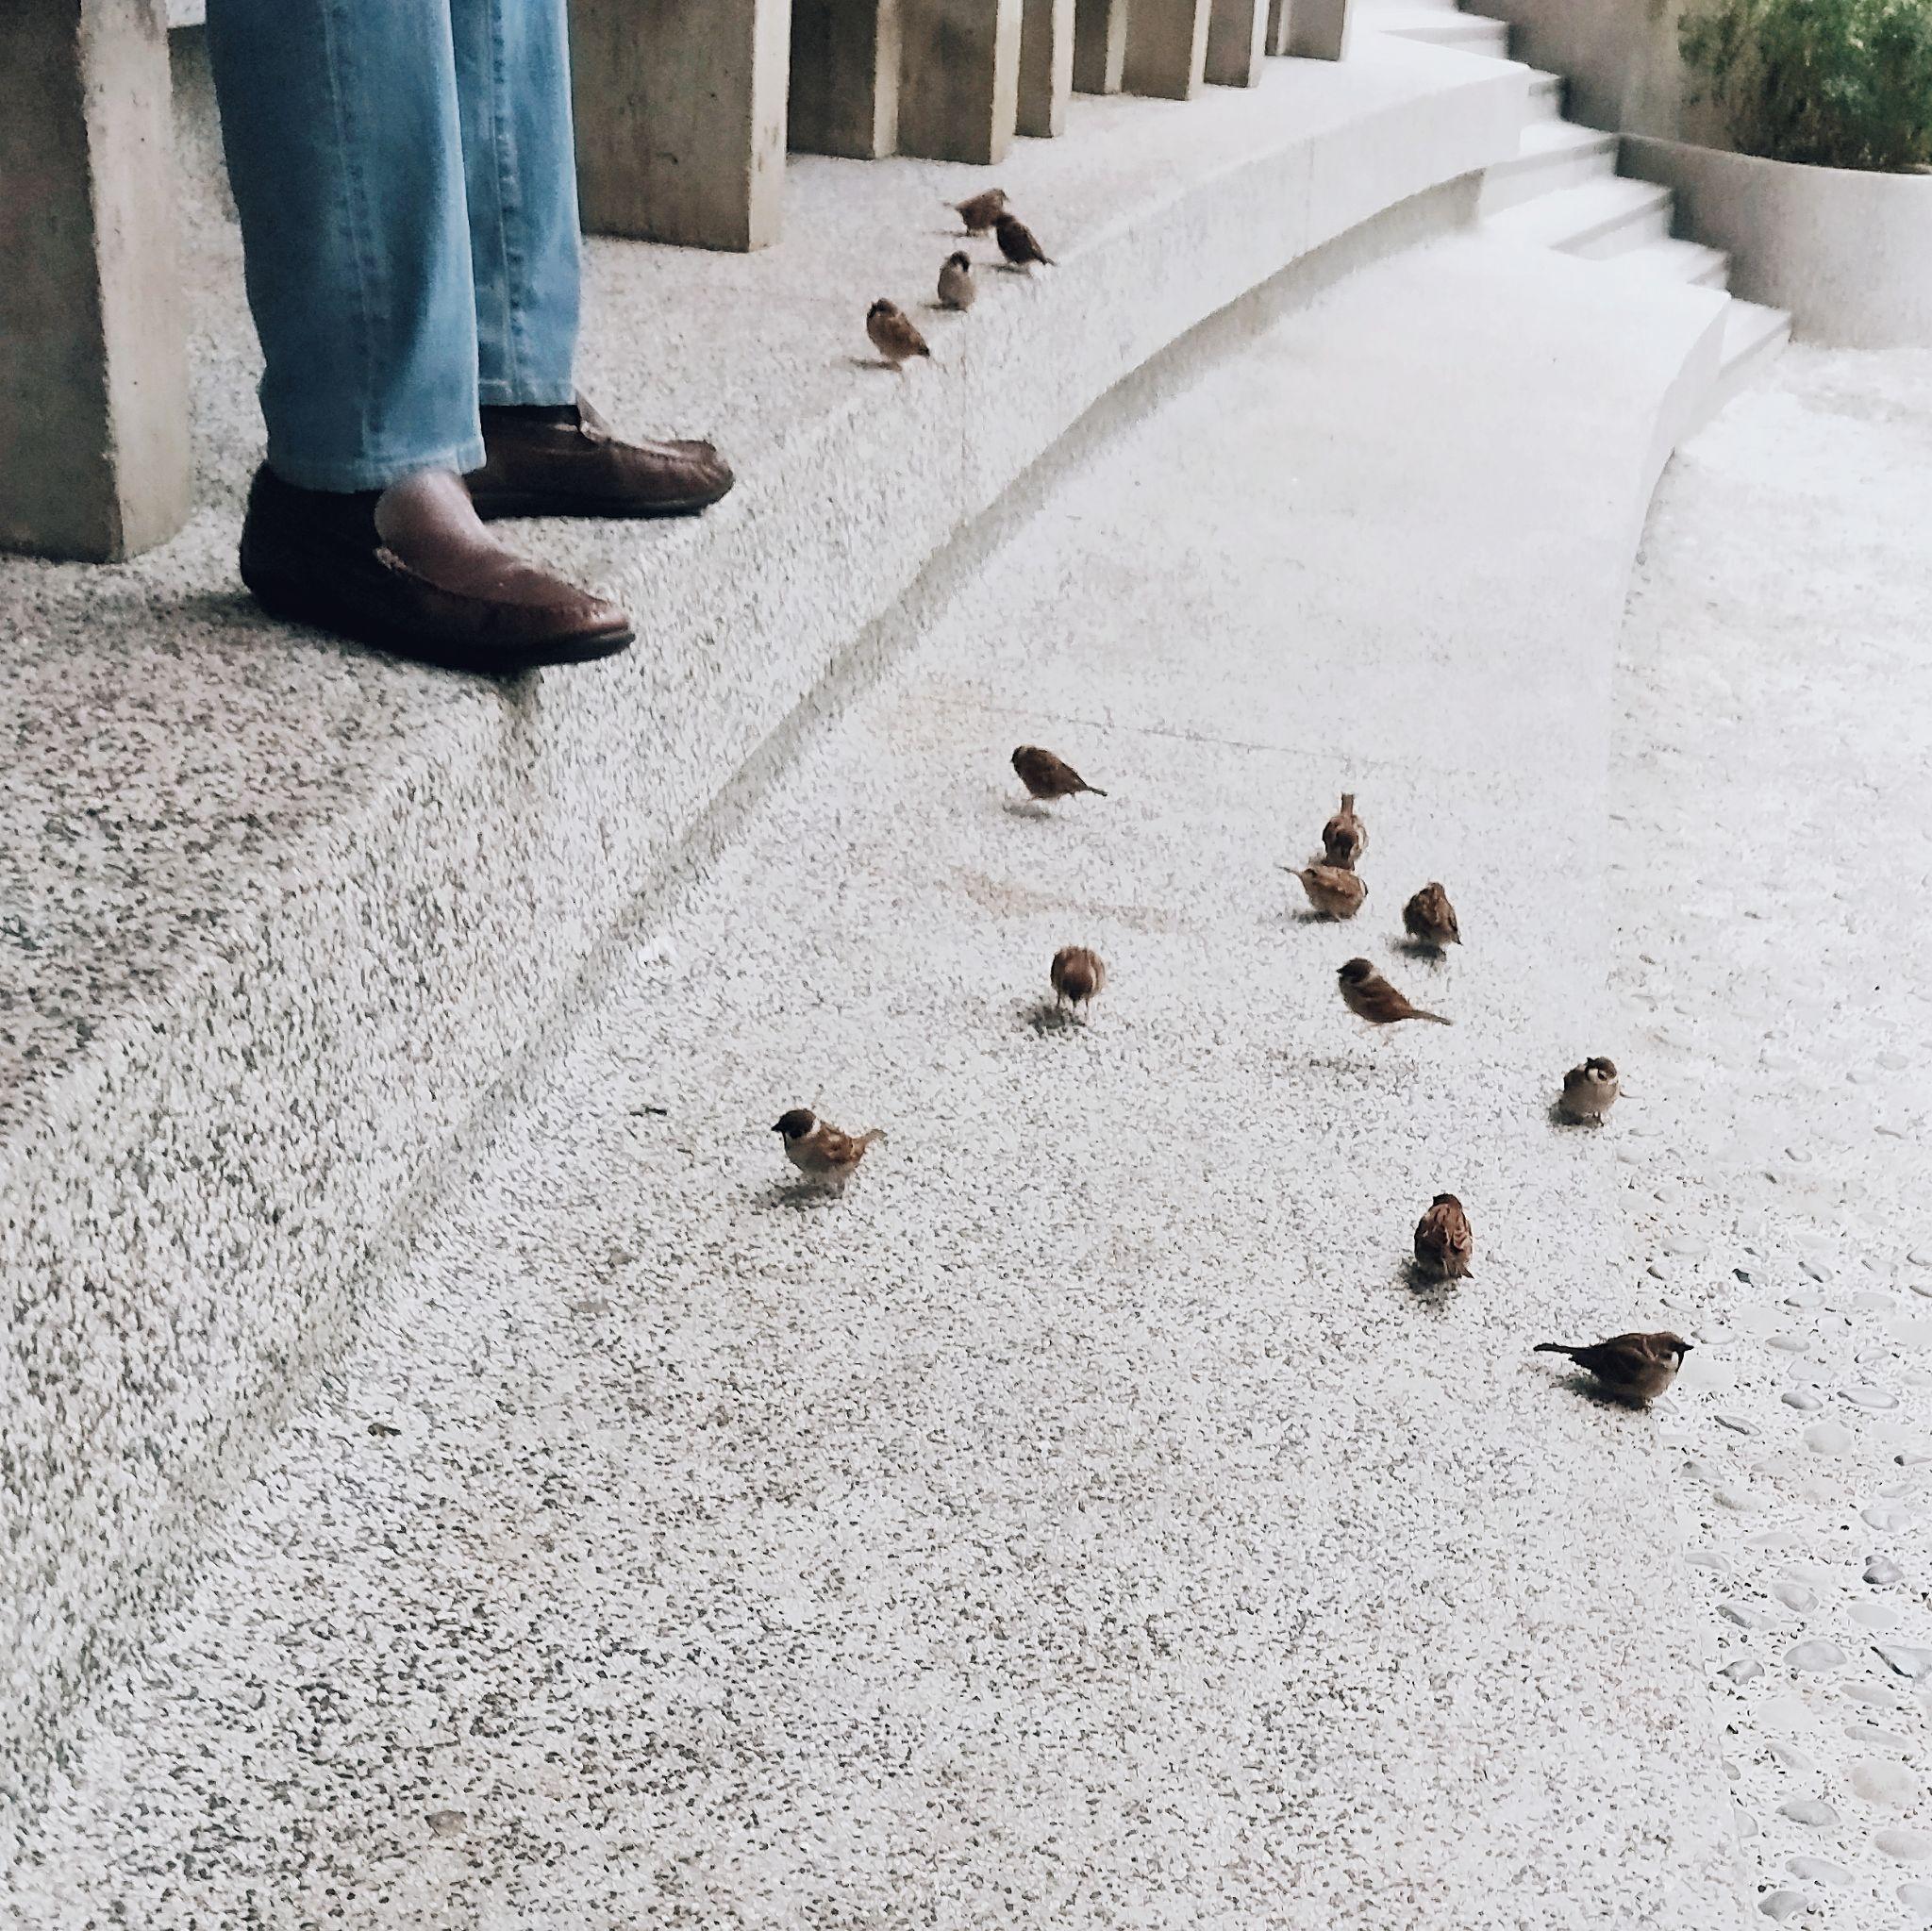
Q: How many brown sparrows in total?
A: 14